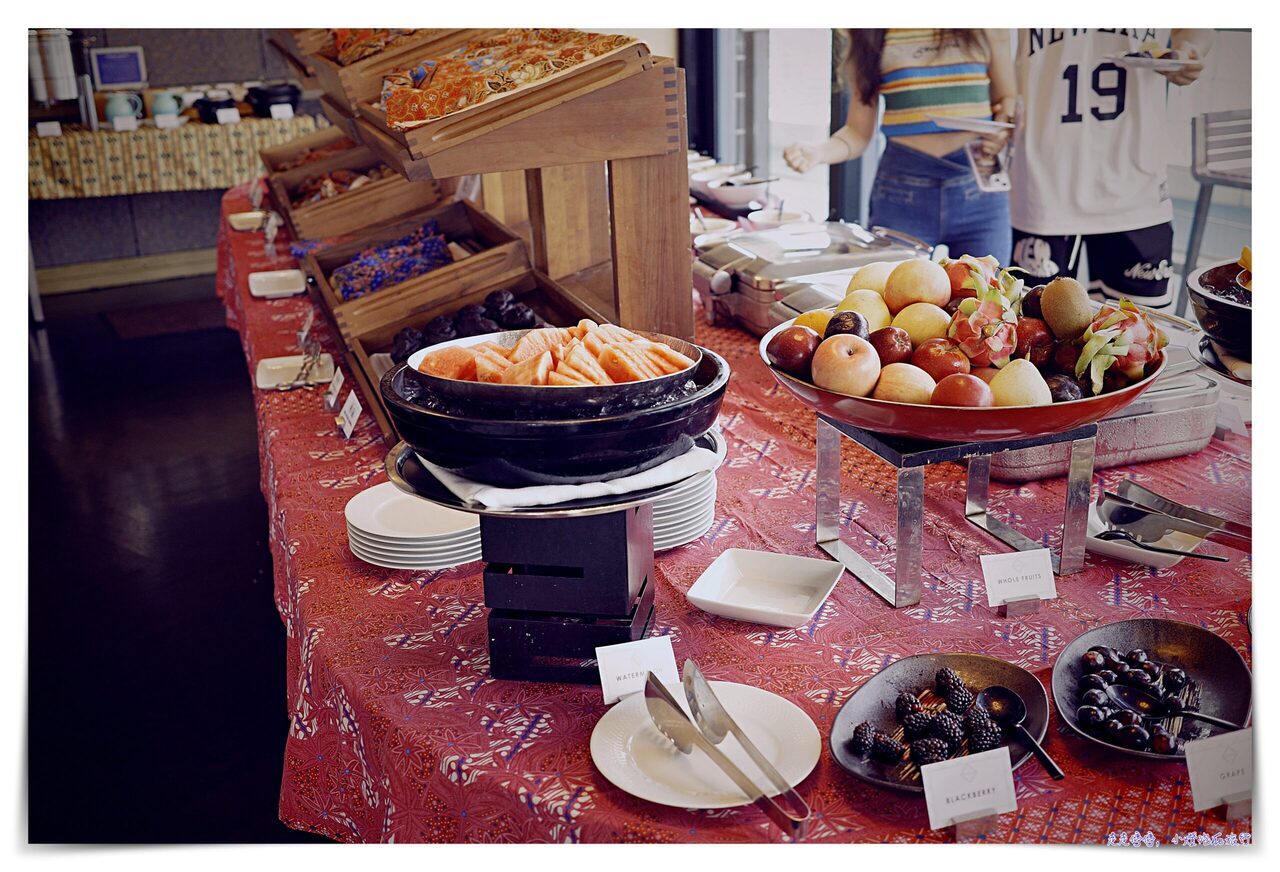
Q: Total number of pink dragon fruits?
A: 3